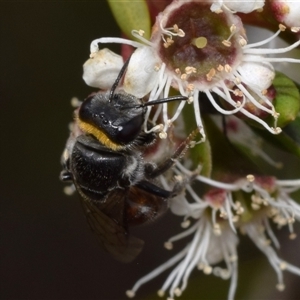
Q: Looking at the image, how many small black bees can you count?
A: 1